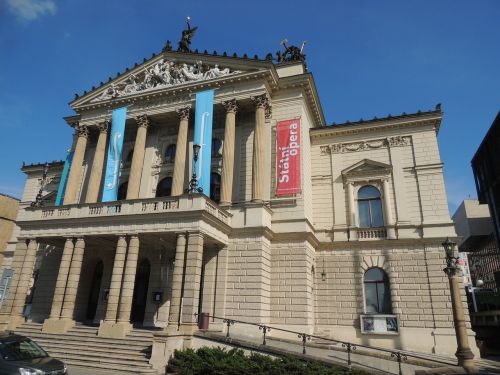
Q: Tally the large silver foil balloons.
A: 0